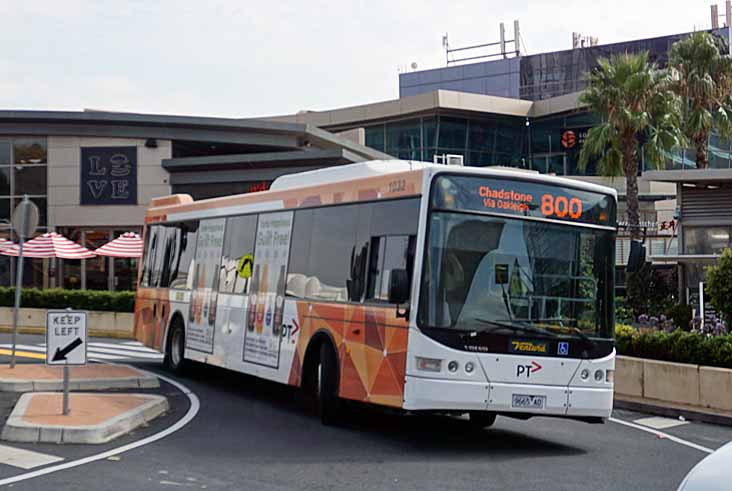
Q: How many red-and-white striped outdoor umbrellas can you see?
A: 3